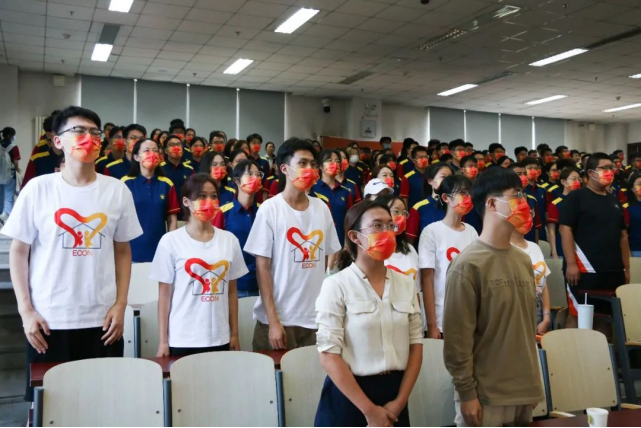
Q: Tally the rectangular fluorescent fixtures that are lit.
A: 9